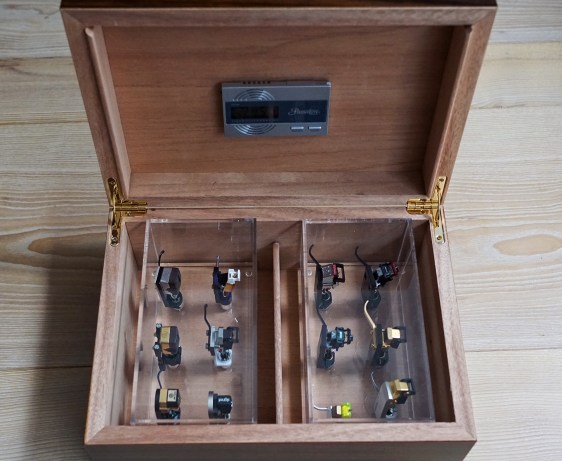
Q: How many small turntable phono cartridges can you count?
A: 12